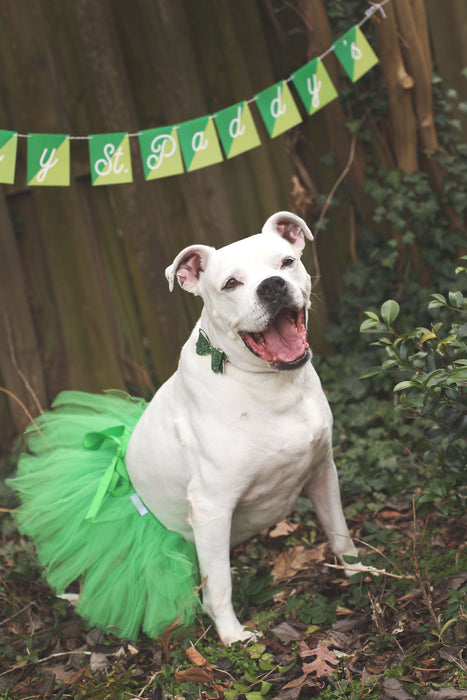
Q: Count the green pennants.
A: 9